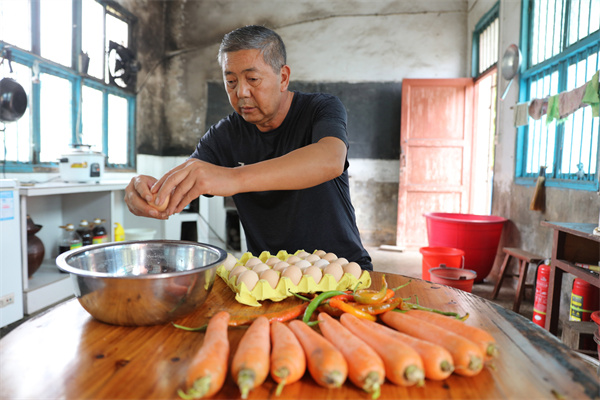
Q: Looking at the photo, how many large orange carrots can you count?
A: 9